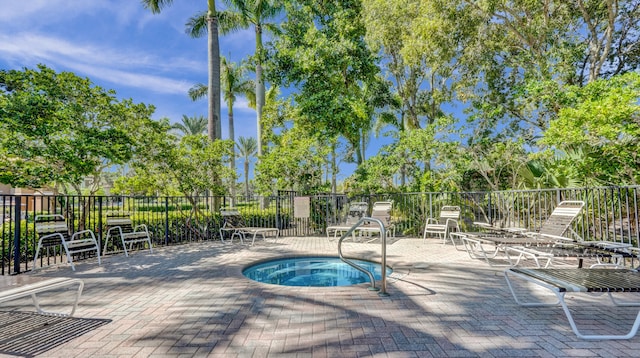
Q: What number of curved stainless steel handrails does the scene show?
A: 1